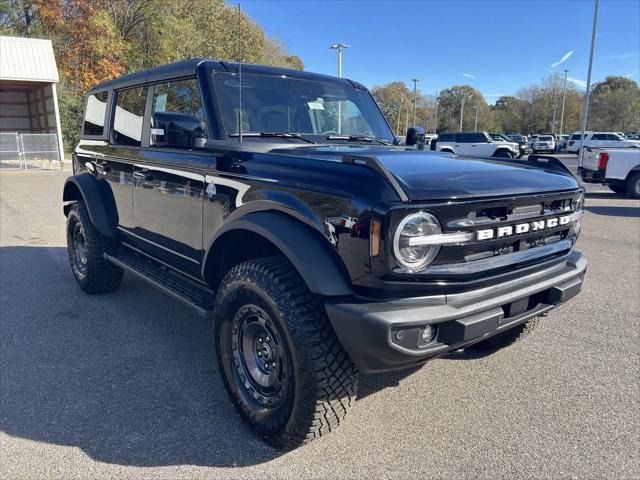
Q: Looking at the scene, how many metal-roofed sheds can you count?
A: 1